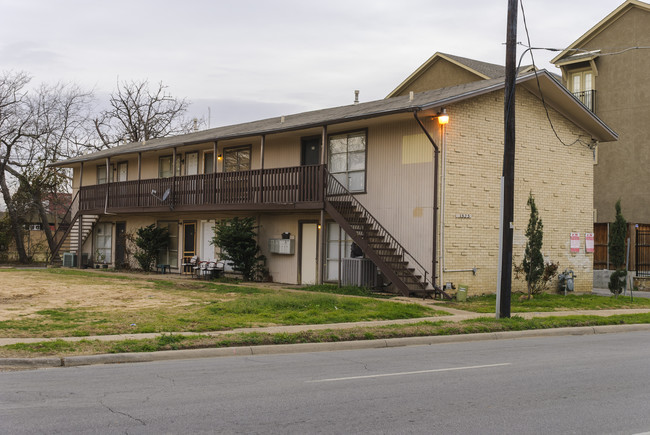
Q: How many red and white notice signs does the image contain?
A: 2